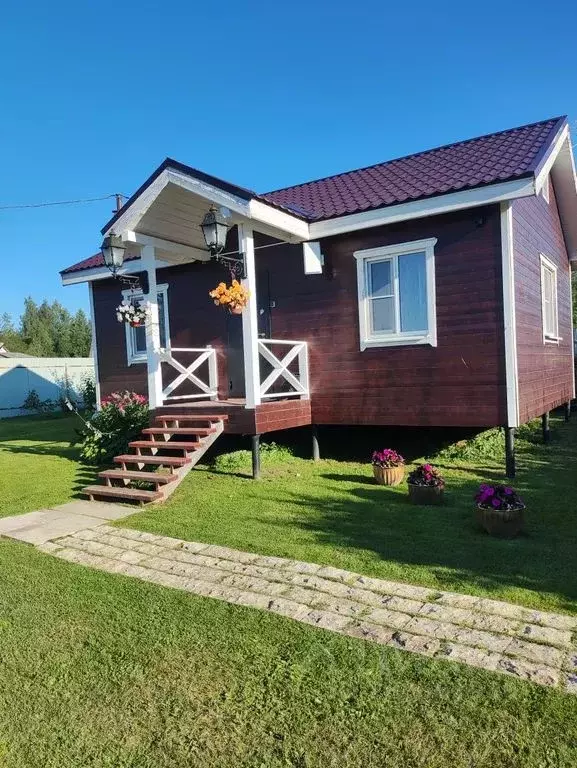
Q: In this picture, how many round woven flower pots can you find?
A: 3